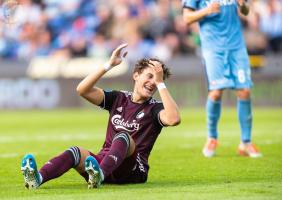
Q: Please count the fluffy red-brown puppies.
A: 0